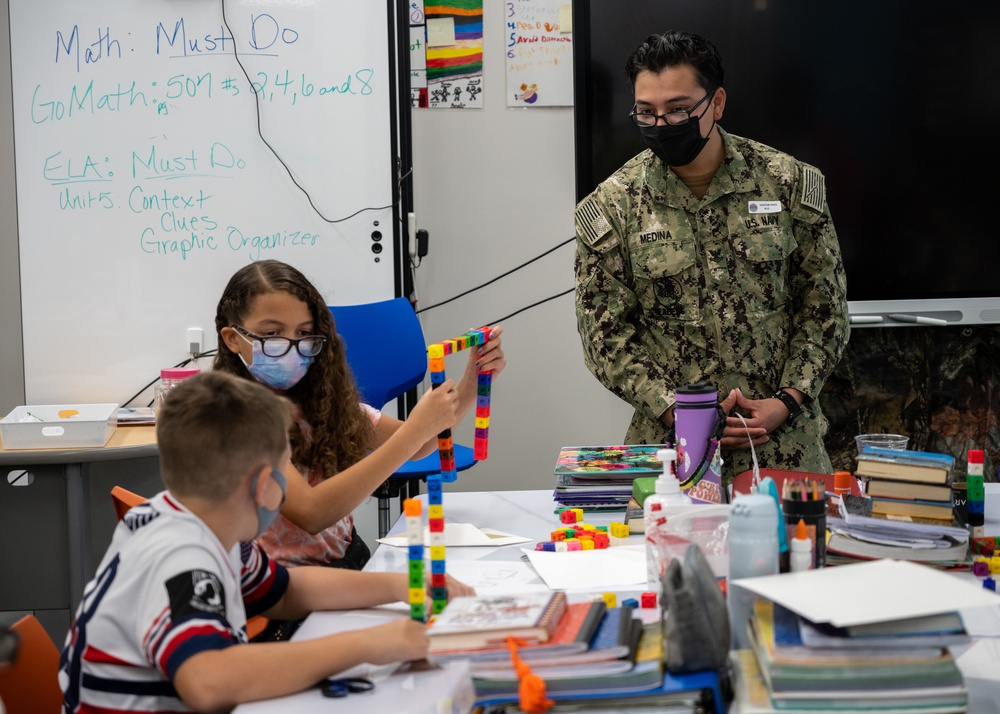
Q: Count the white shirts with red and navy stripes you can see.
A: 1